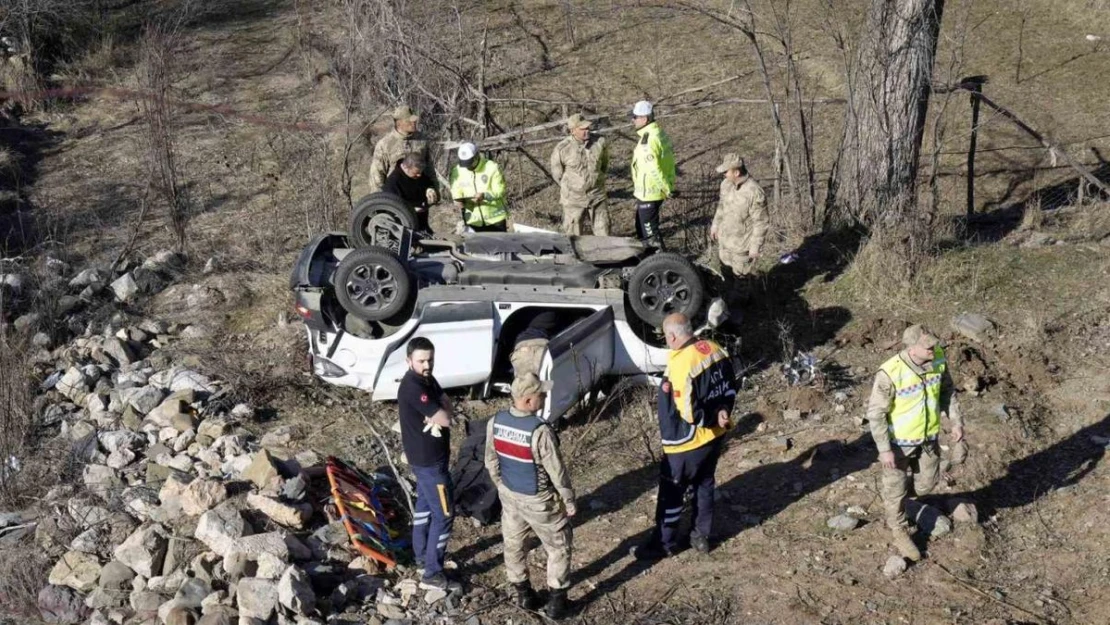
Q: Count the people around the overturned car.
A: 11